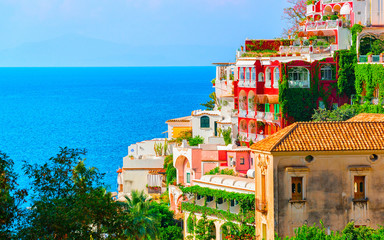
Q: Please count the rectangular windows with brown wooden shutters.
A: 2